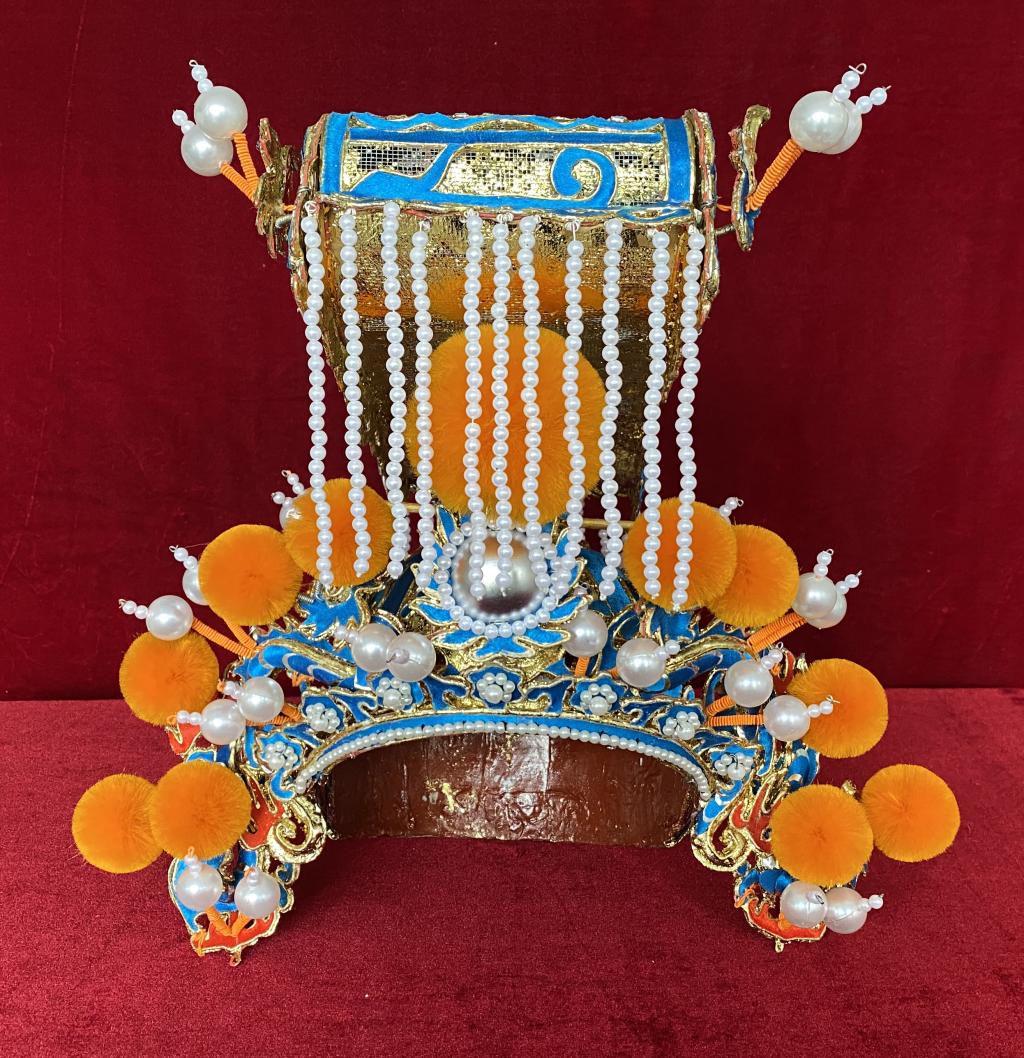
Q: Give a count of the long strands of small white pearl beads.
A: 11